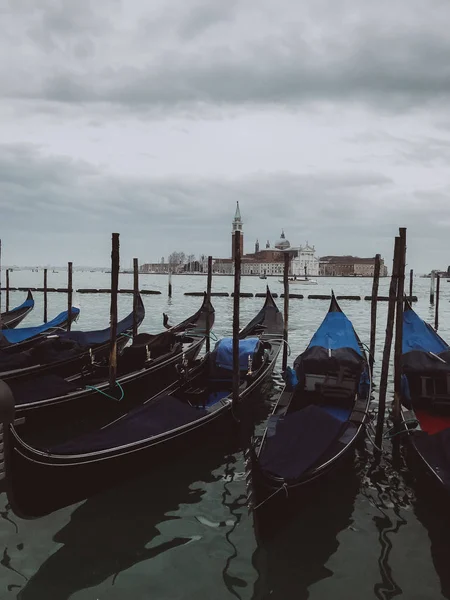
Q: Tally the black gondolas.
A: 7